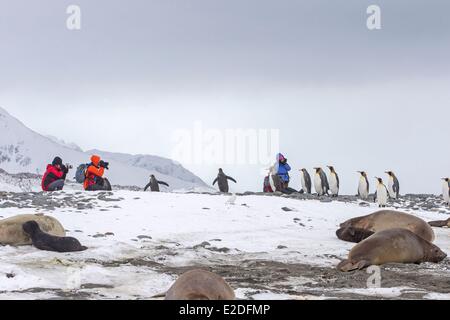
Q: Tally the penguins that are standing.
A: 10